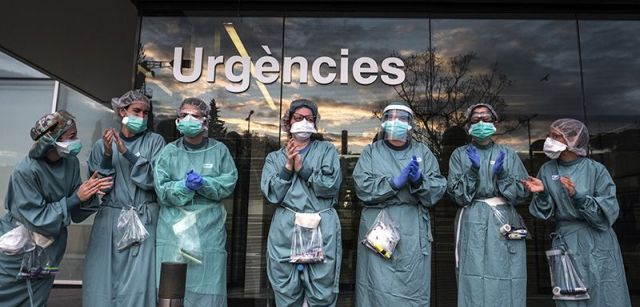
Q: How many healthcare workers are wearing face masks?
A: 7